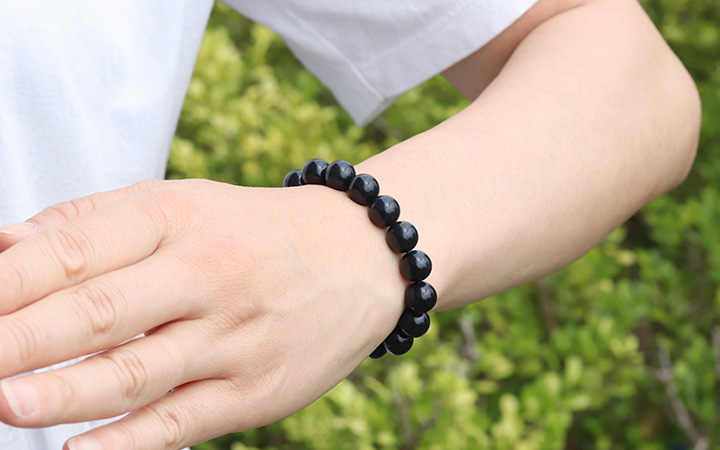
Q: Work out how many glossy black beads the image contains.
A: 11